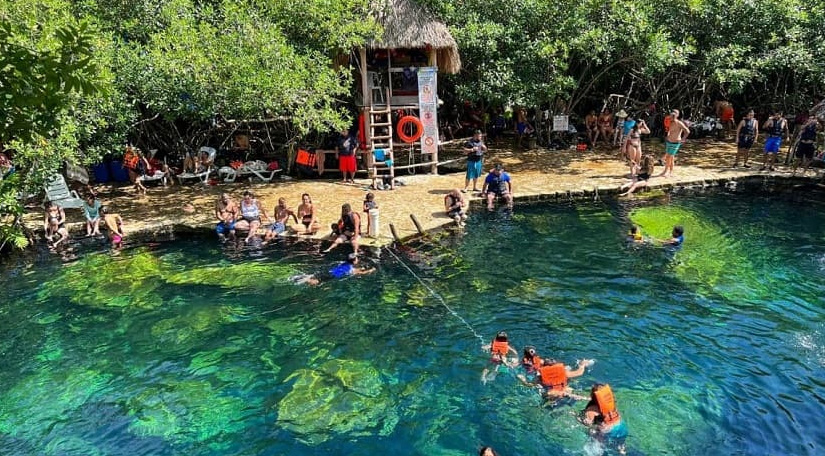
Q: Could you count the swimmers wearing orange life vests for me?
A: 4